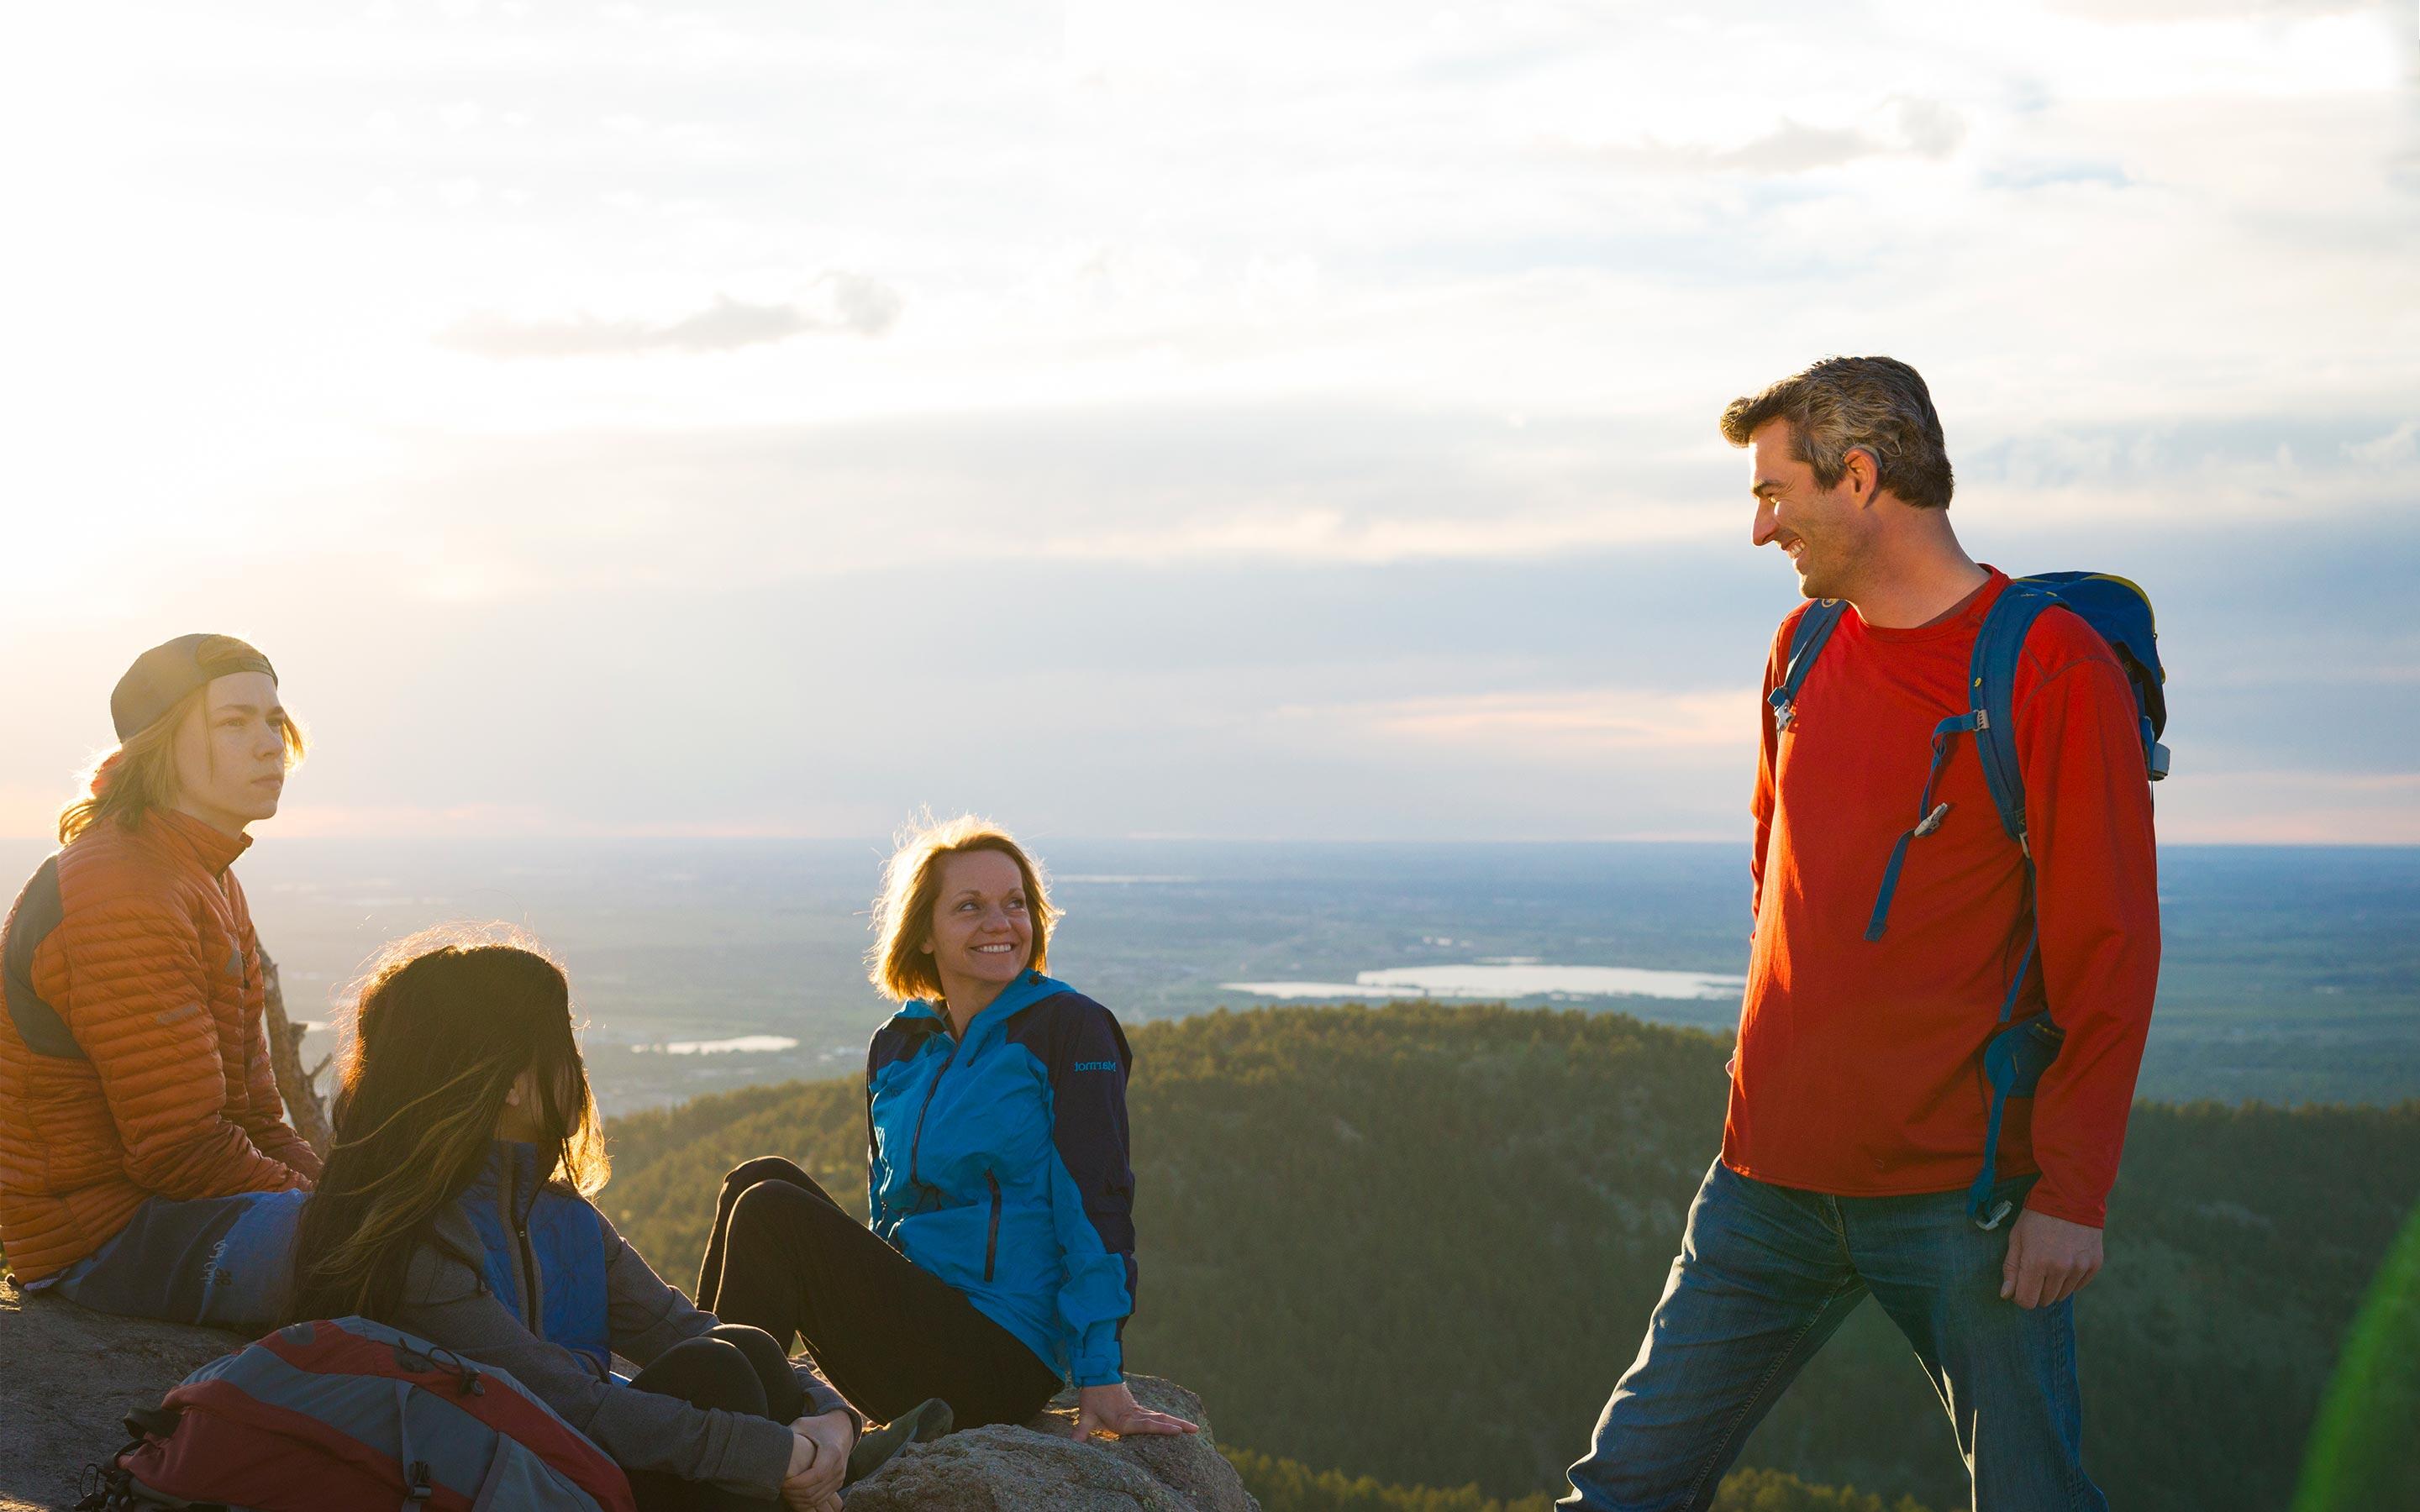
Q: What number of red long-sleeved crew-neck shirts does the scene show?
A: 1